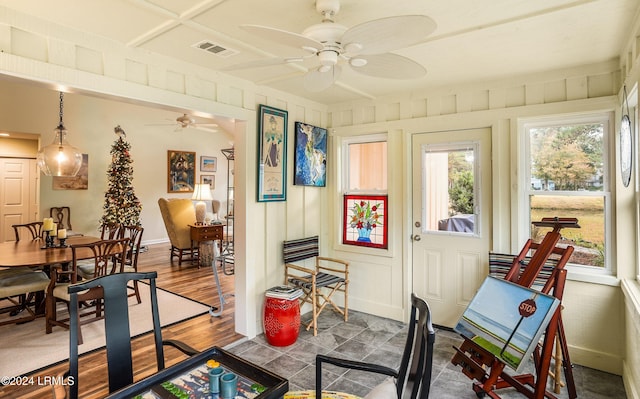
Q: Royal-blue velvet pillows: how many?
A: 0